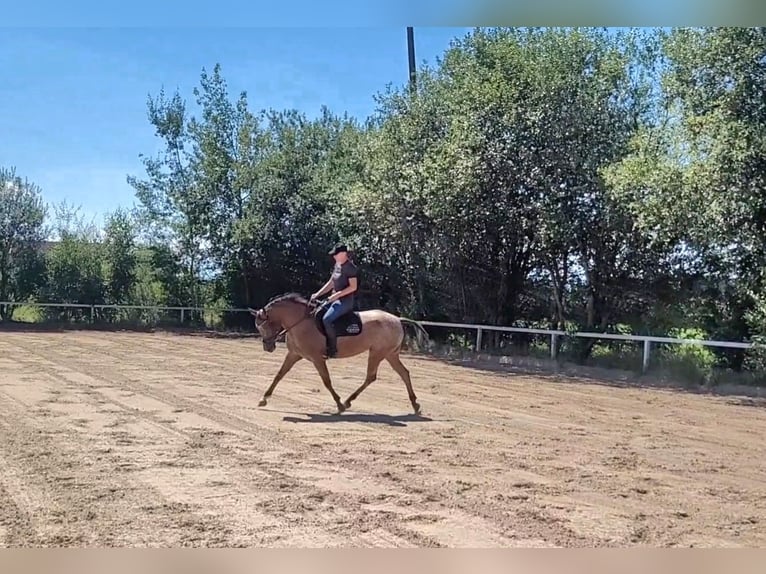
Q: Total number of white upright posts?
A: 5